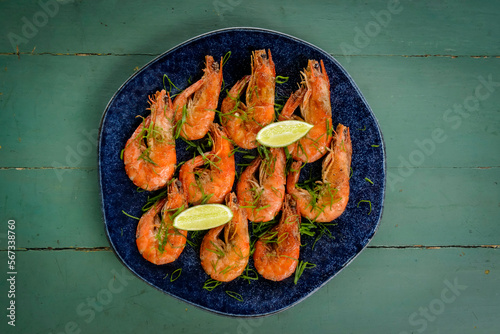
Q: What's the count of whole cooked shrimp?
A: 10